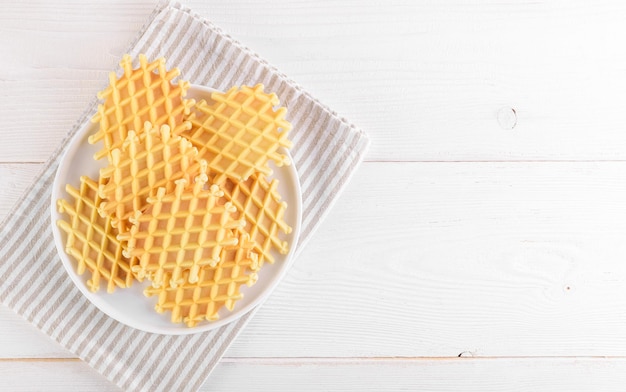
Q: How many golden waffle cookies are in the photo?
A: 7